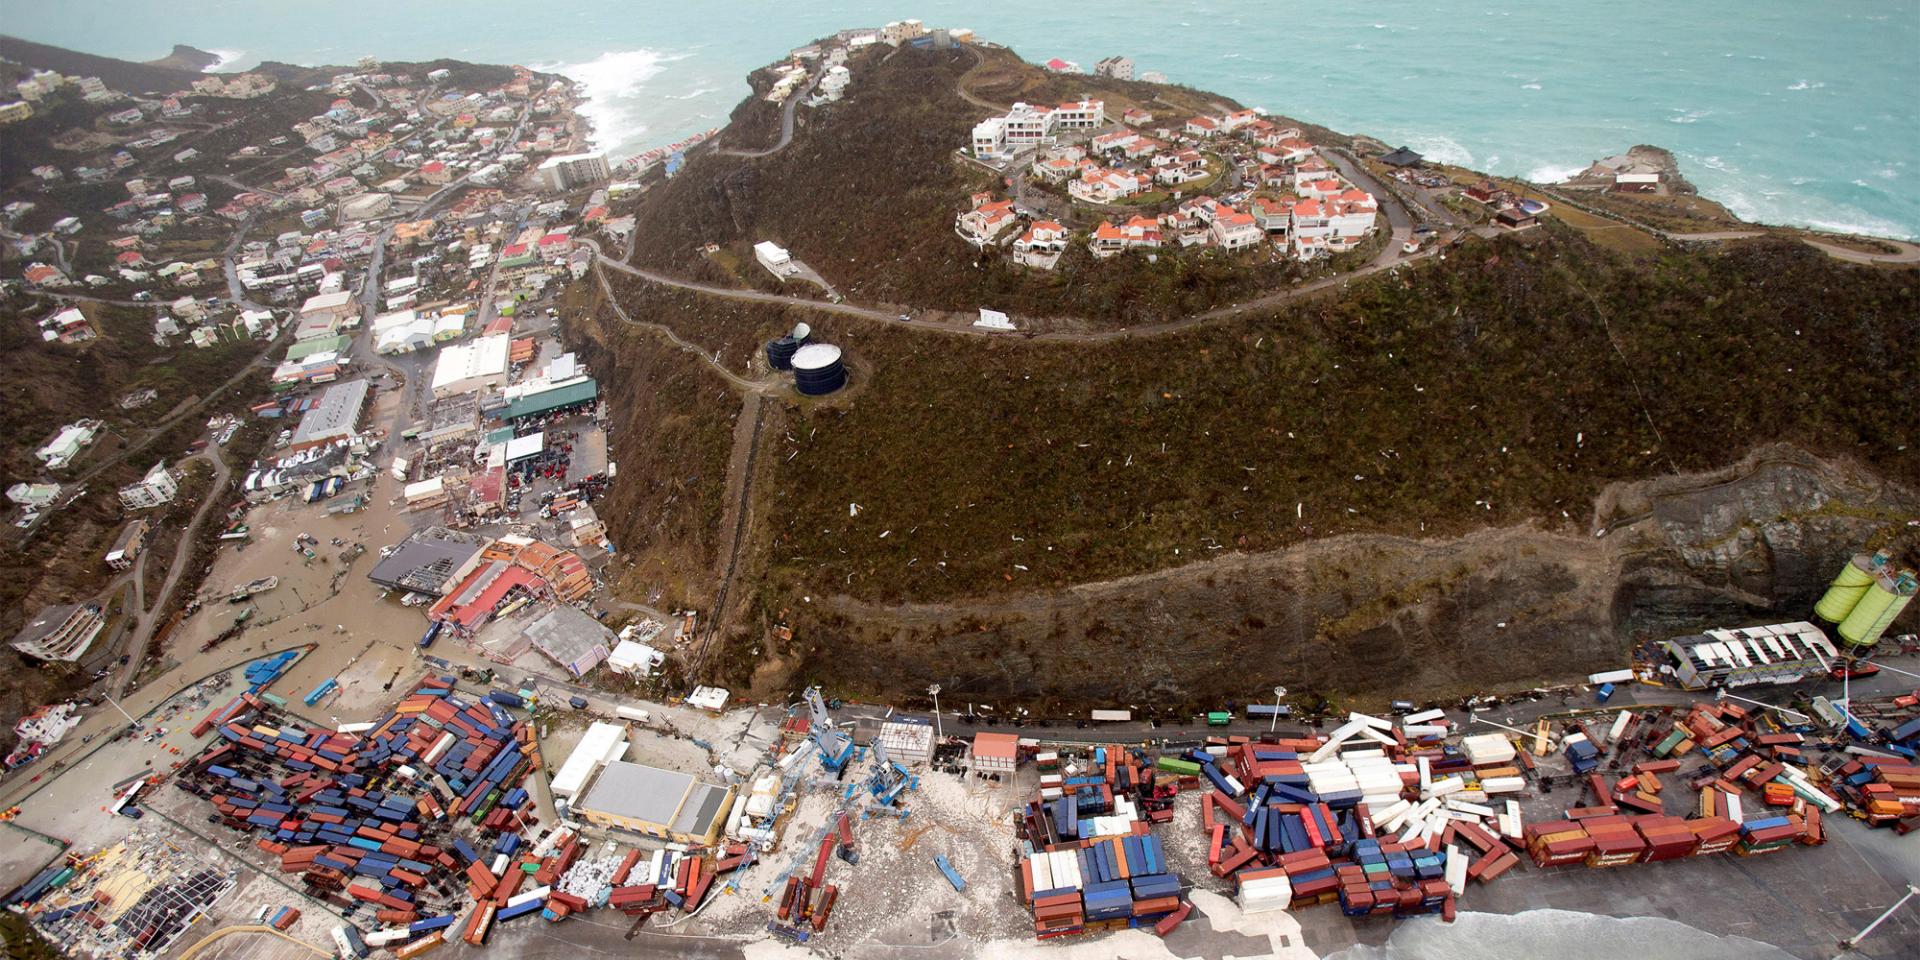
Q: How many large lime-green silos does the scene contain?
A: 2